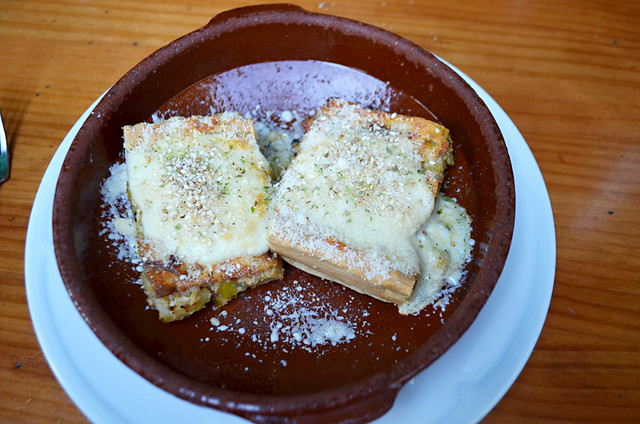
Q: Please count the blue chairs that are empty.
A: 0